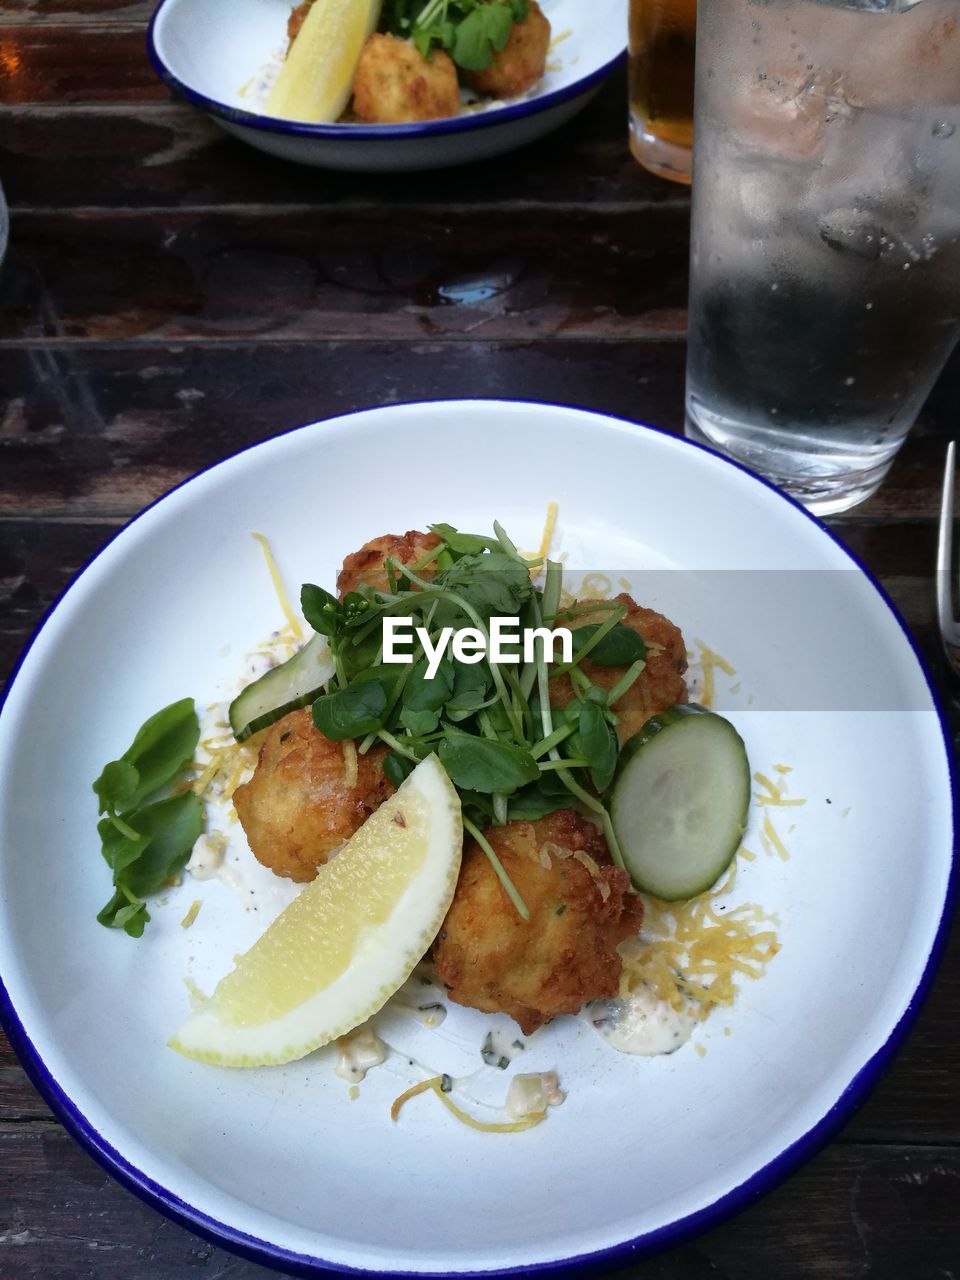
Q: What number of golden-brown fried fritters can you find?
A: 7